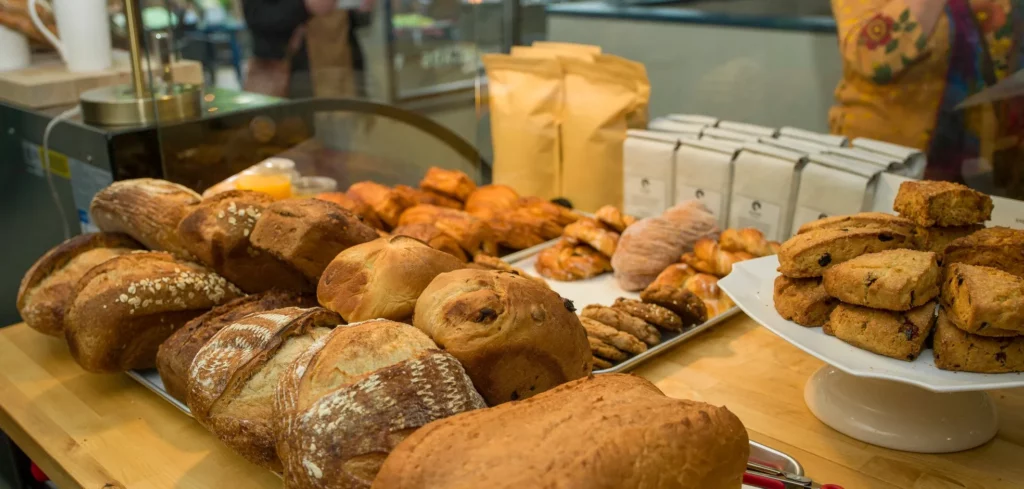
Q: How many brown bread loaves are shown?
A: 11